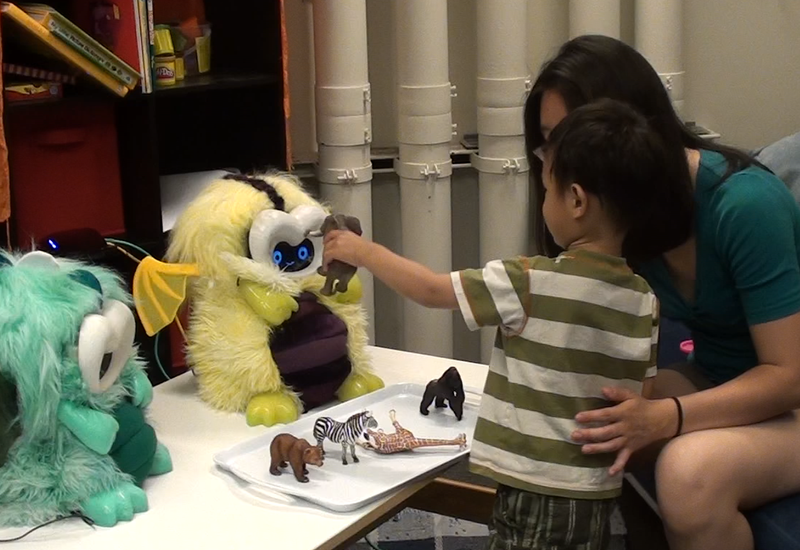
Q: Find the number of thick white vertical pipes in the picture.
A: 5